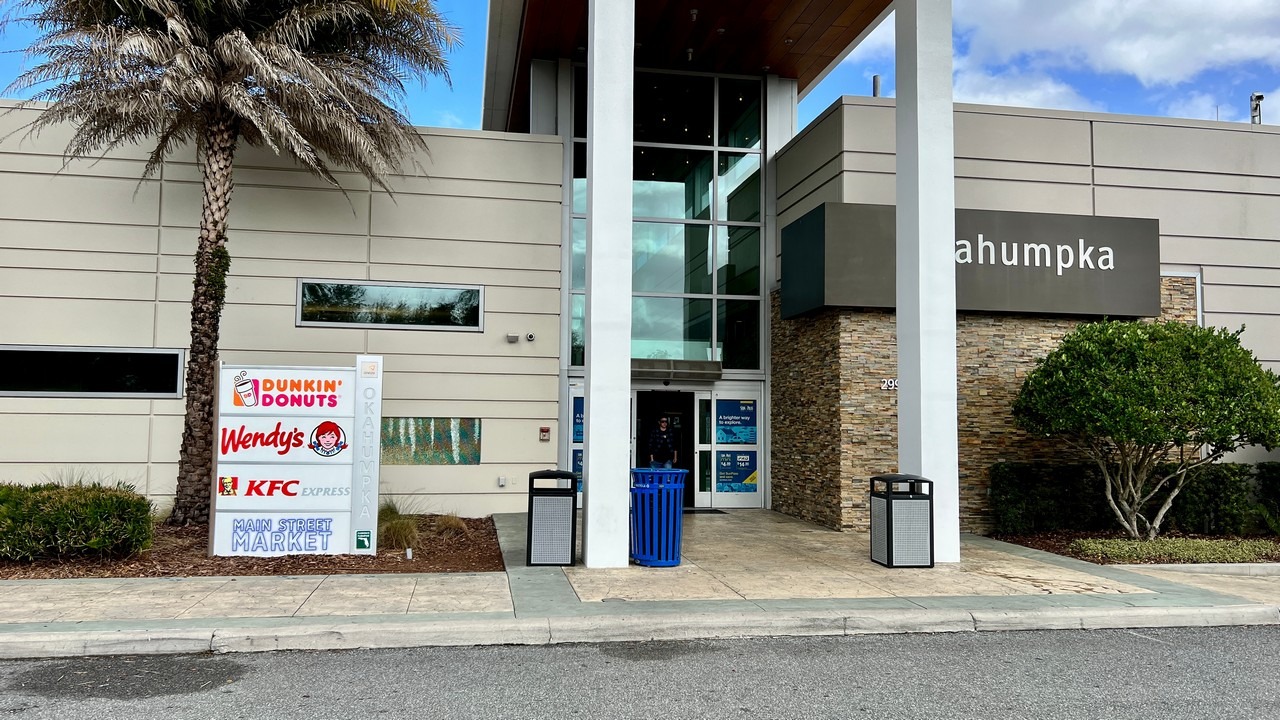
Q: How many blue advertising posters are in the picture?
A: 4